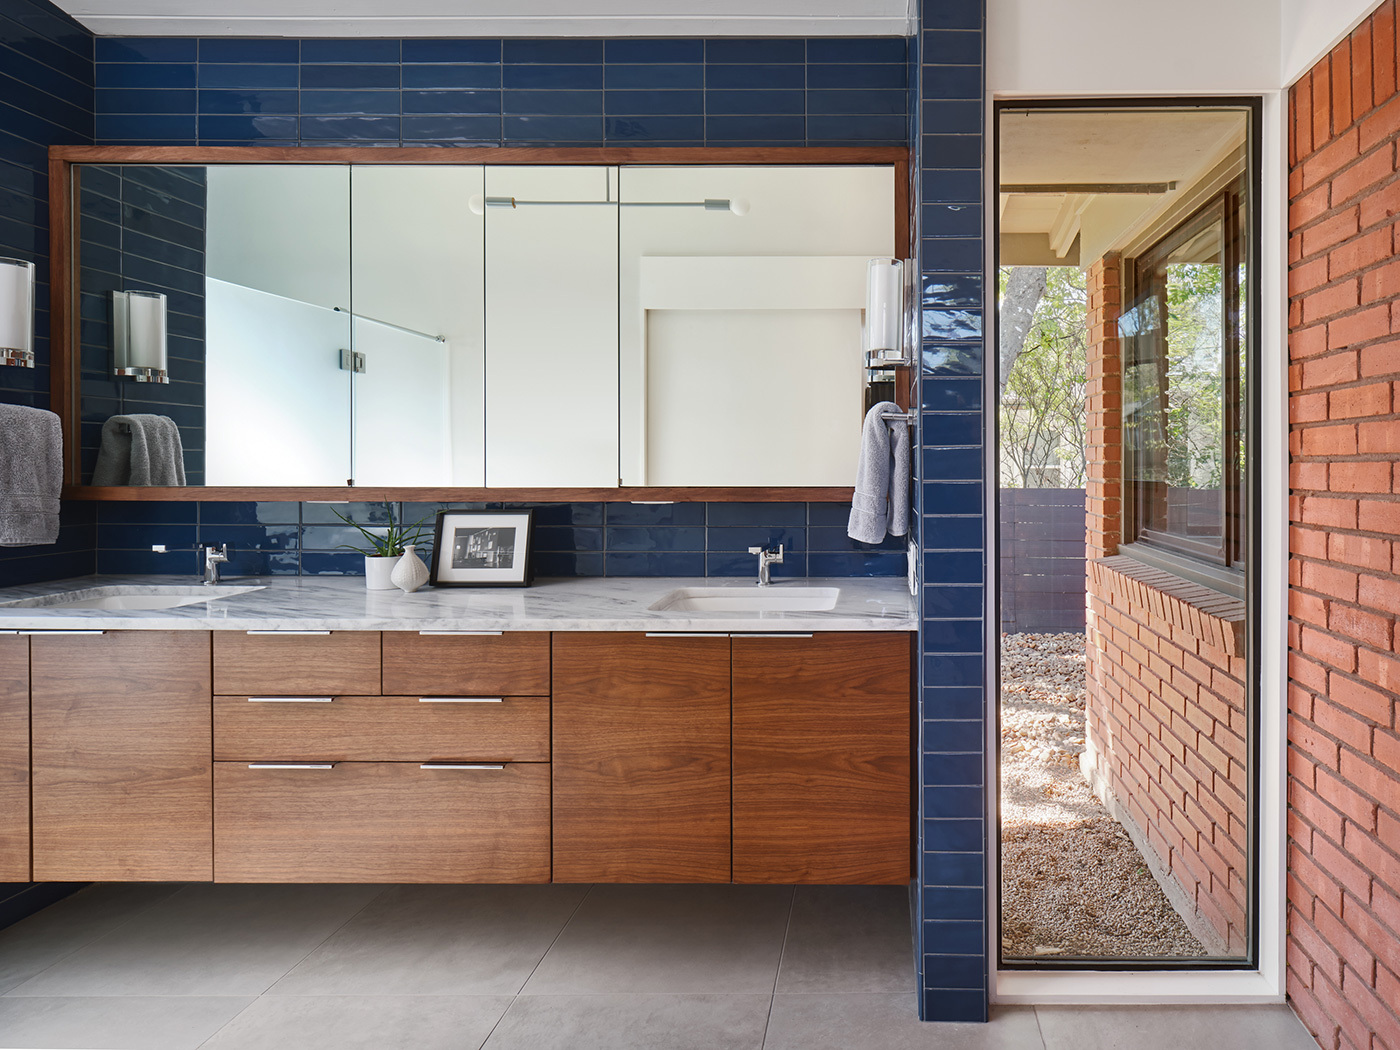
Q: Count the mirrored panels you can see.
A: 4